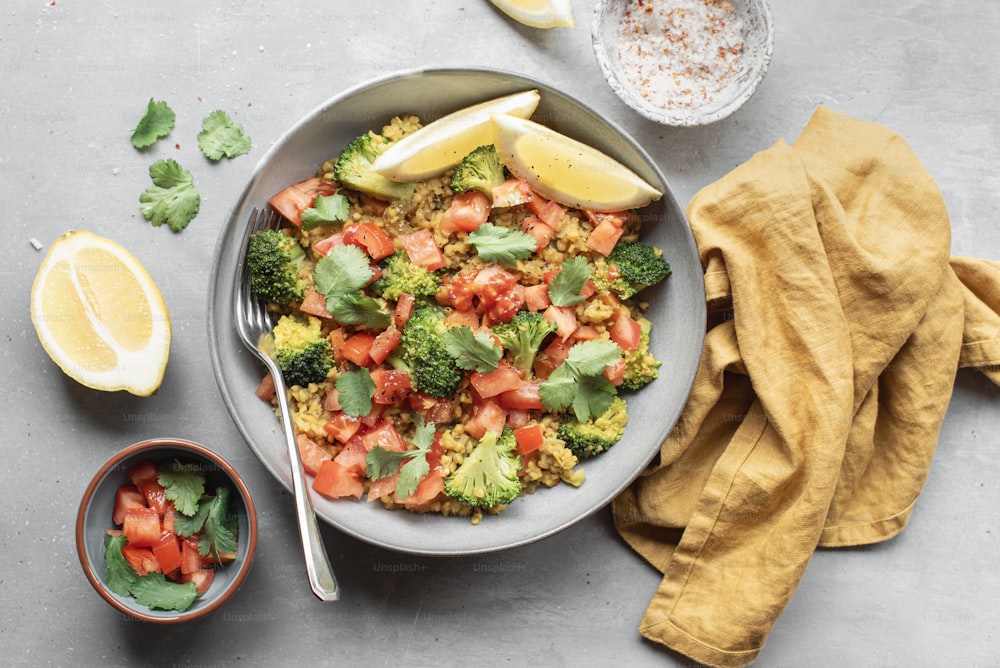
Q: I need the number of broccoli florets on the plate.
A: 11